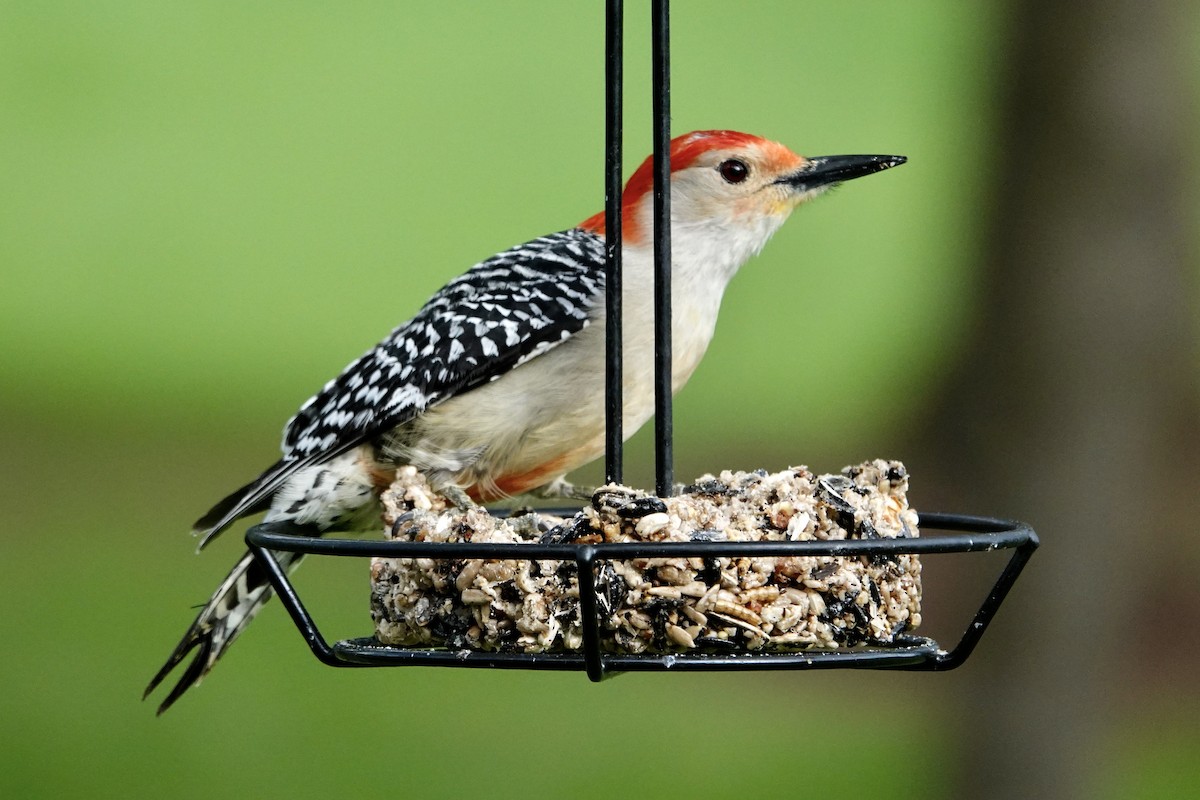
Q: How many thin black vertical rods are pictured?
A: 2